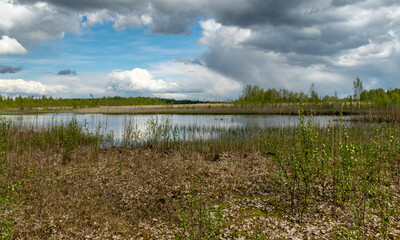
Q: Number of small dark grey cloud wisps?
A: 2